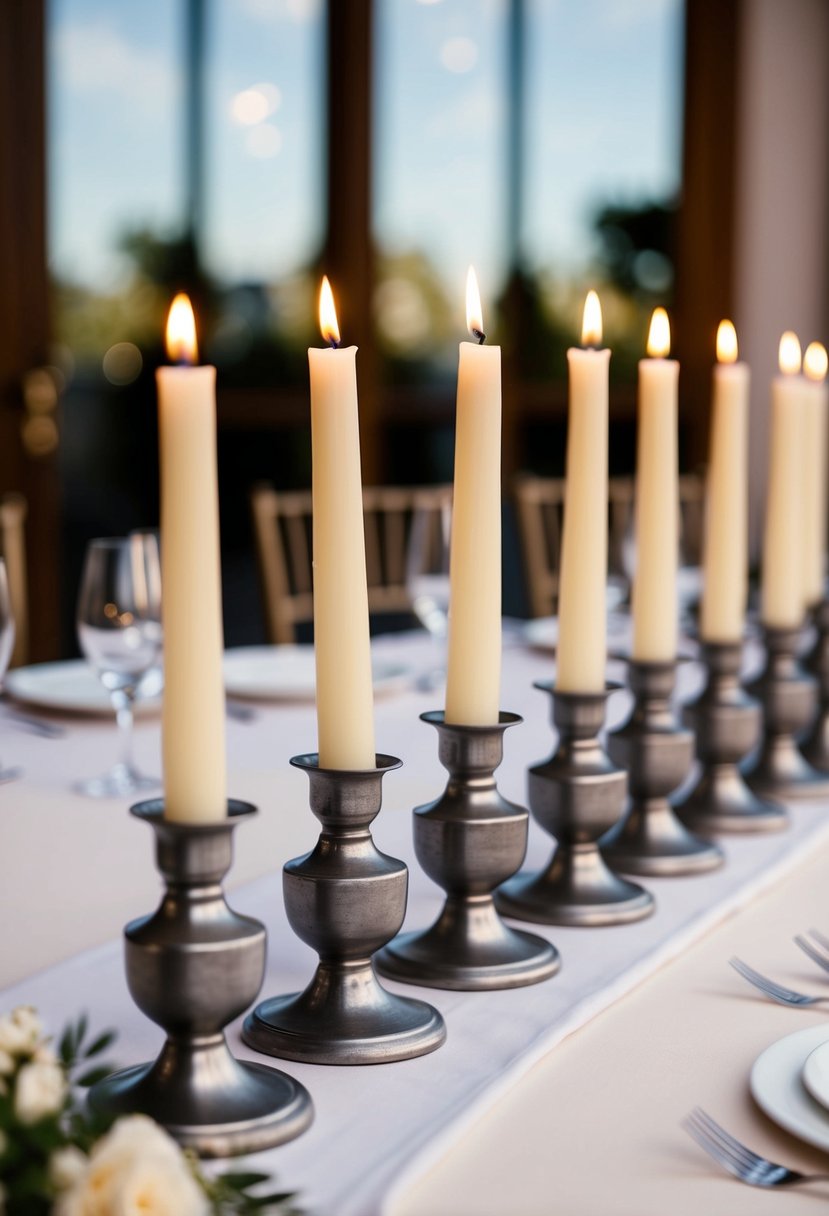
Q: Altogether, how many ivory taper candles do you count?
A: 8